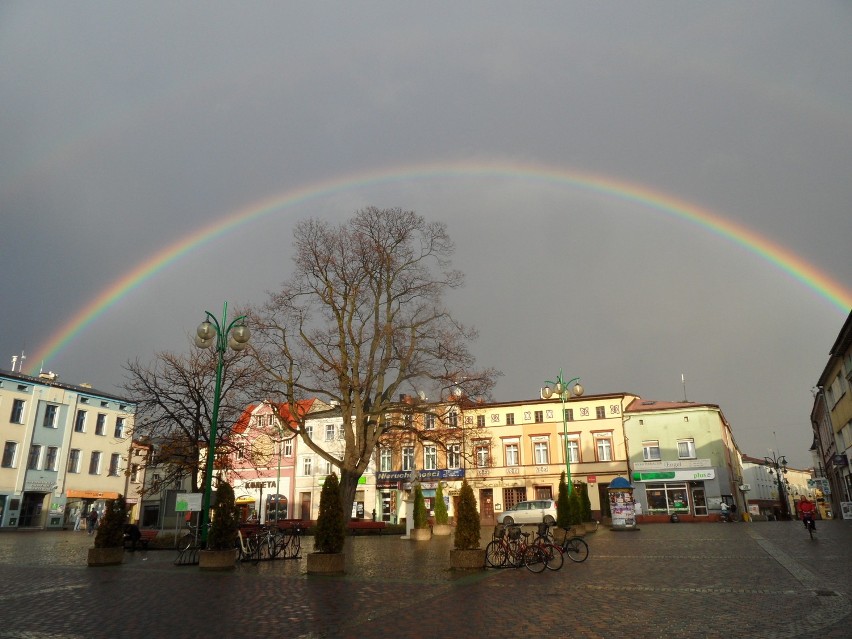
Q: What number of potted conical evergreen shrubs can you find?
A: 9